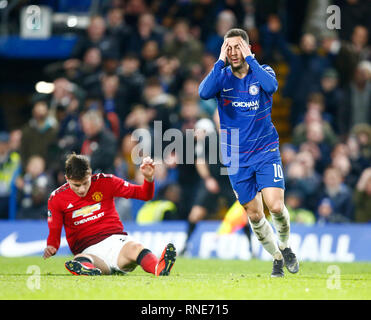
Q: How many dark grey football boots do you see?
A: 2